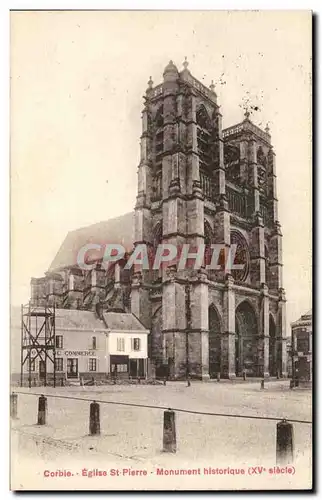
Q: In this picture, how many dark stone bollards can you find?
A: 5